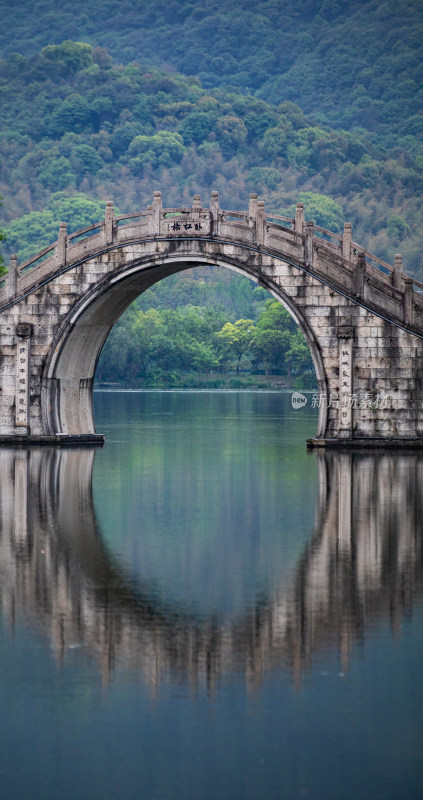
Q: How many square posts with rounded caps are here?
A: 15